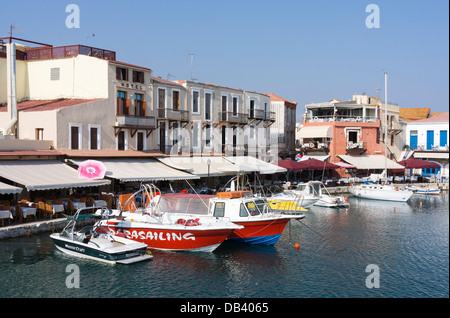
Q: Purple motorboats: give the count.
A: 0